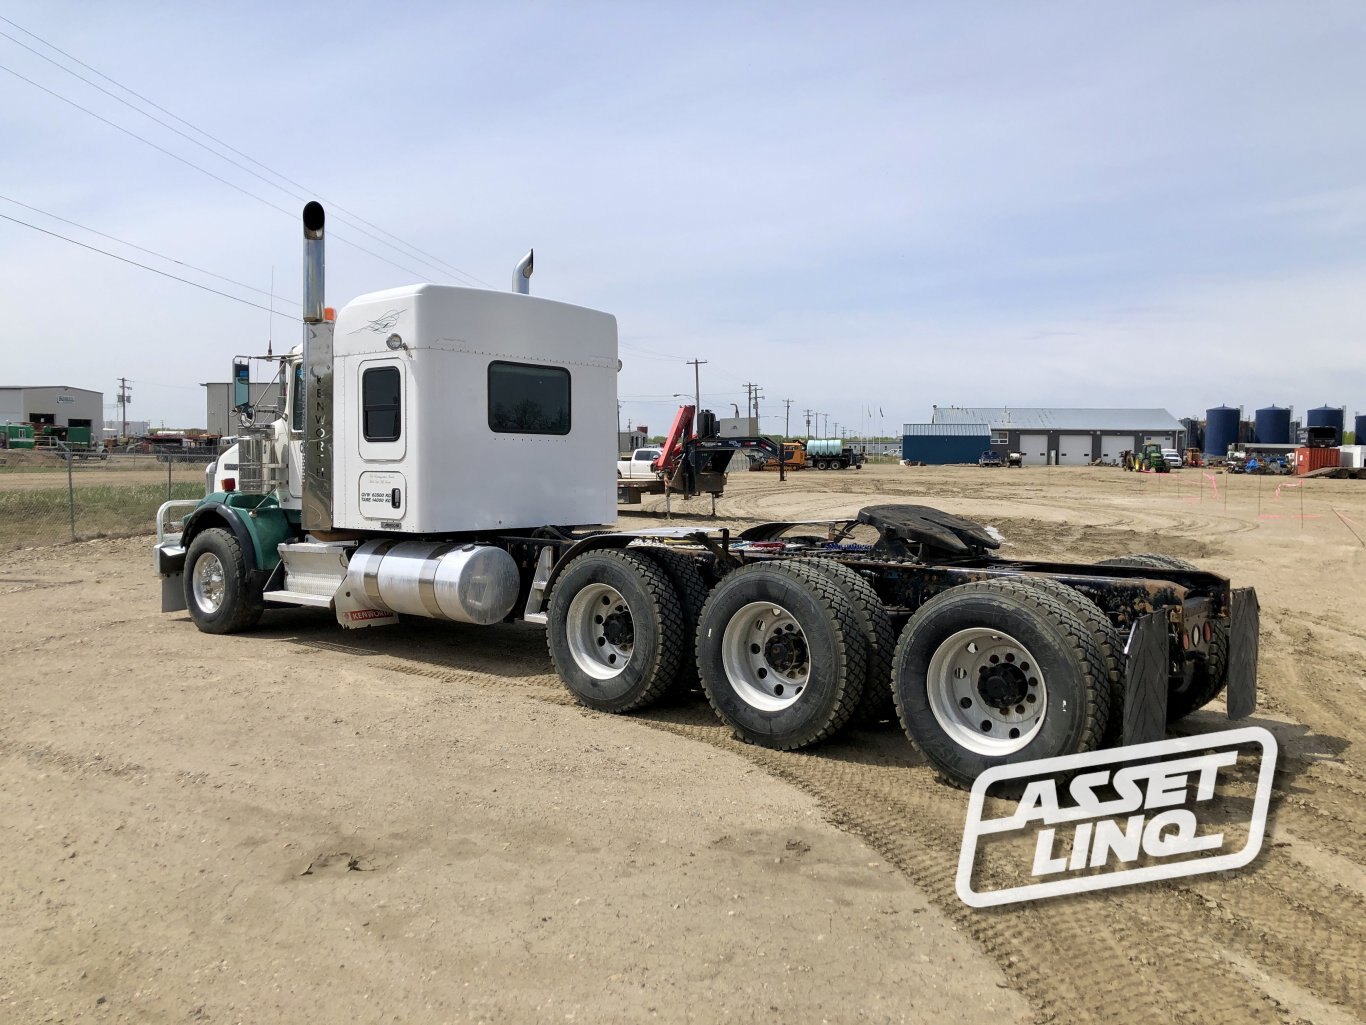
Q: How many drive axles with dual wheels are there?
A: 3